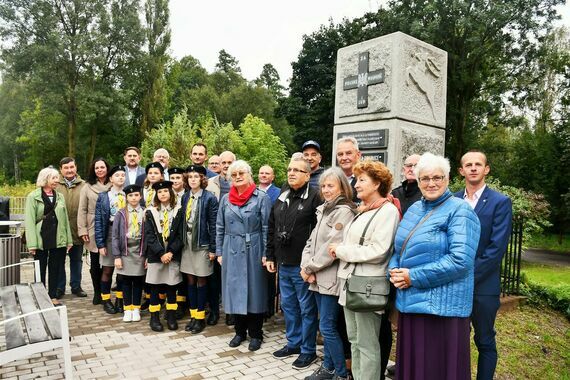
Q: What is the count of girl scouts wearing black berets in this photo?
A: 6